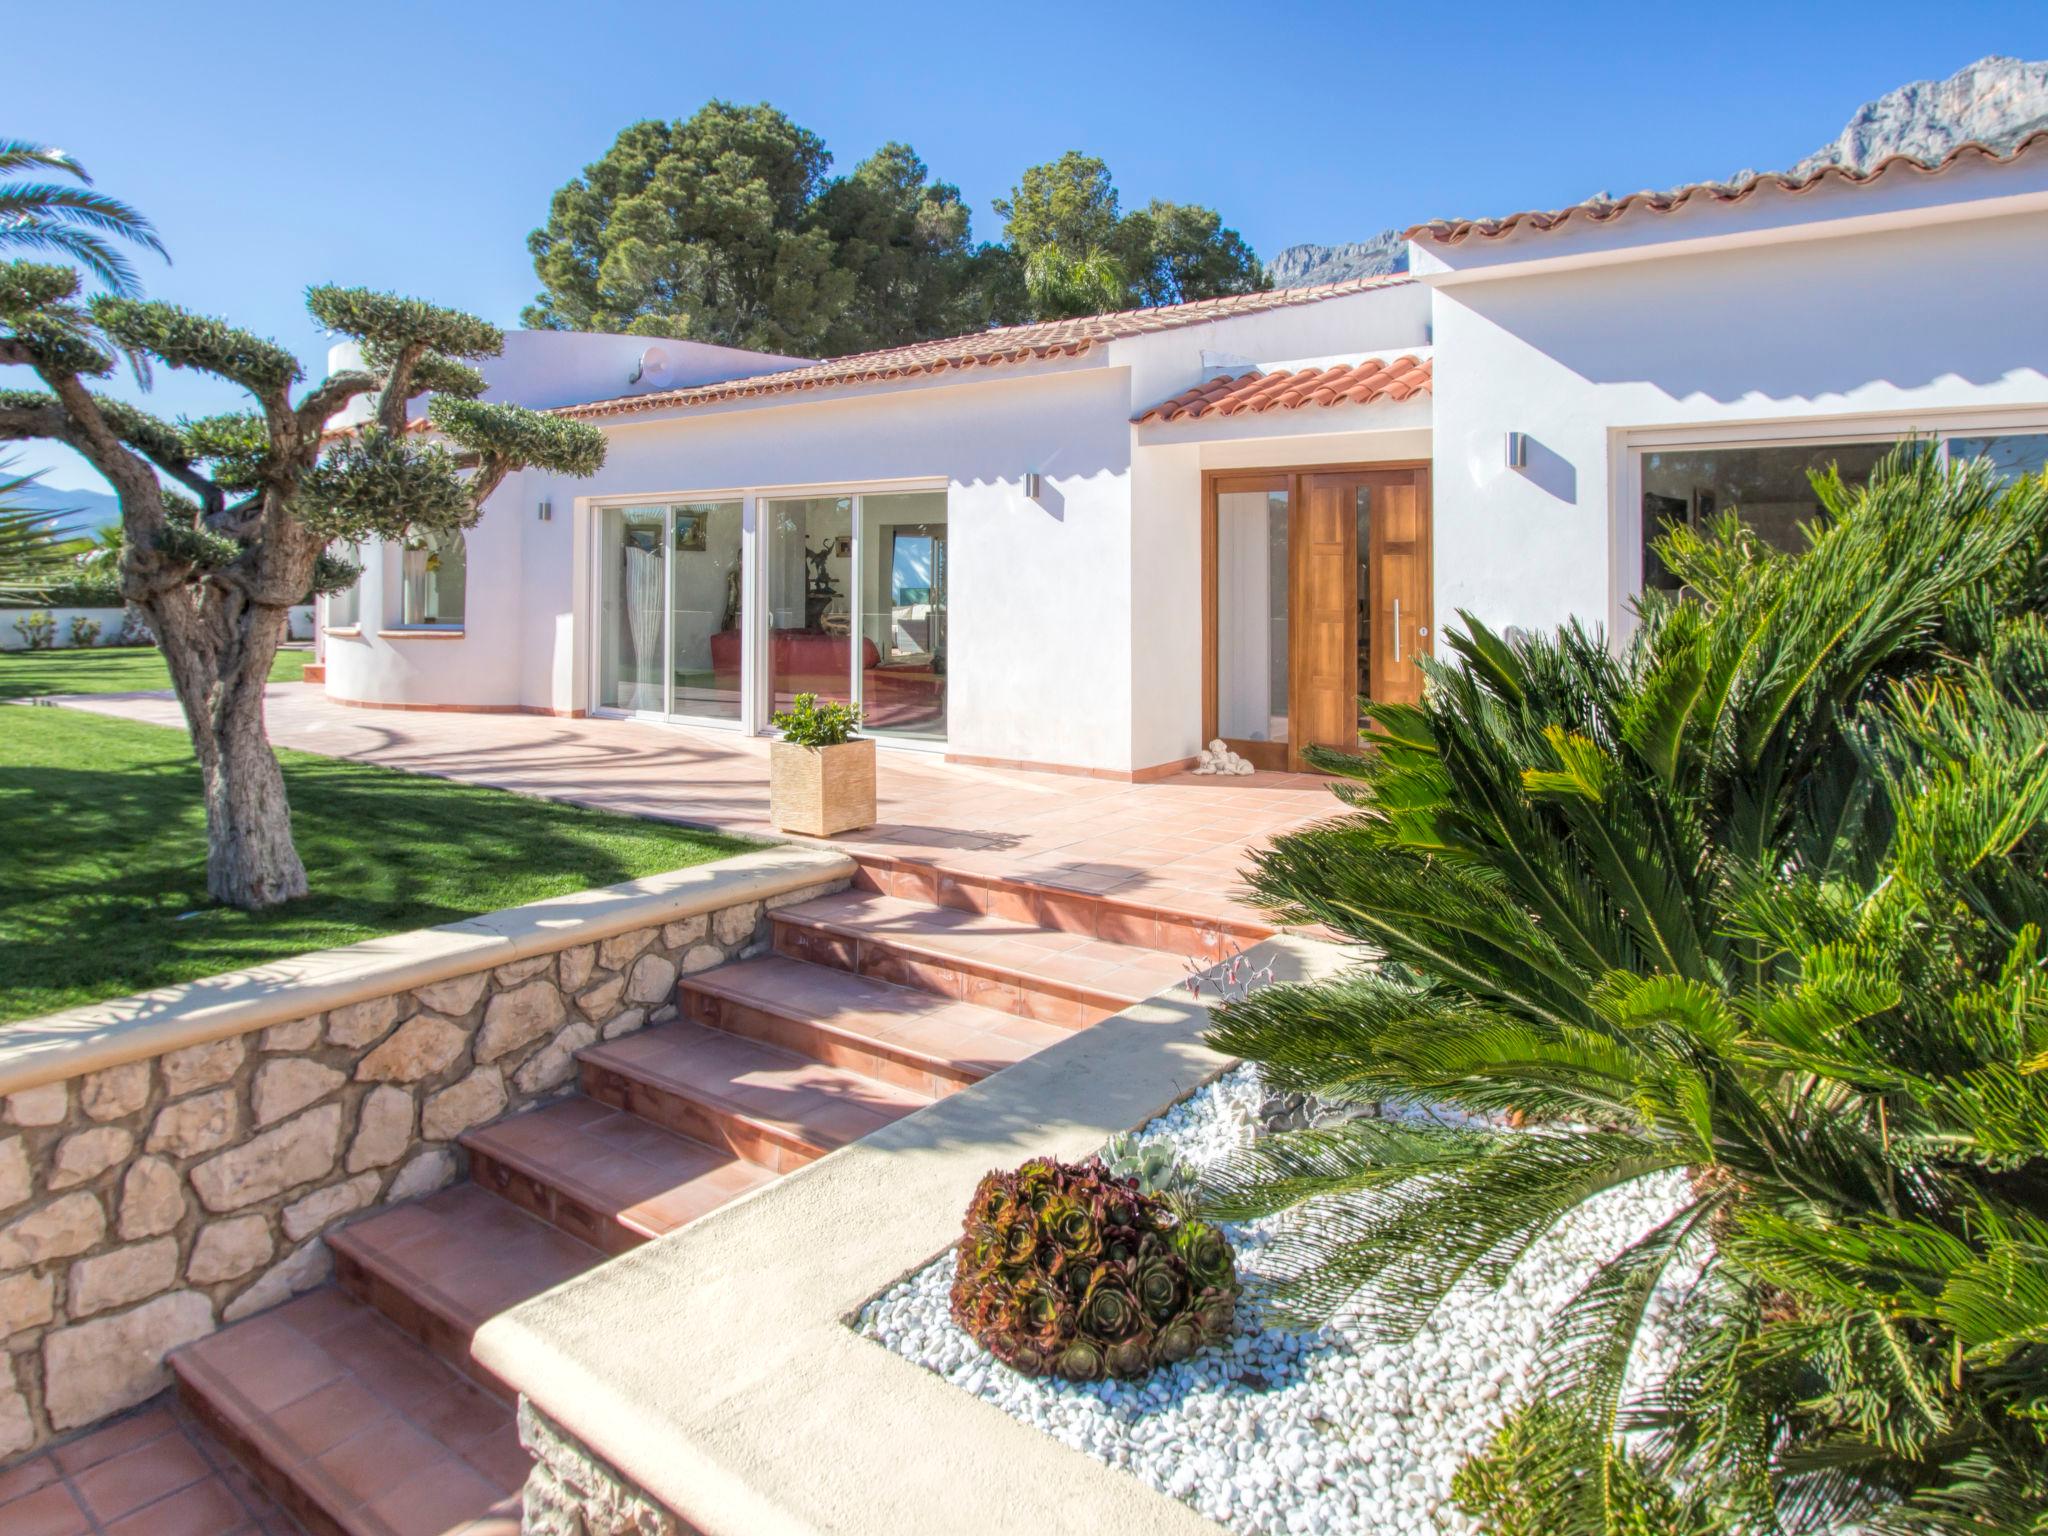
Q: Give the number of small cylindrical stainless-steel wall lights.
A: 3